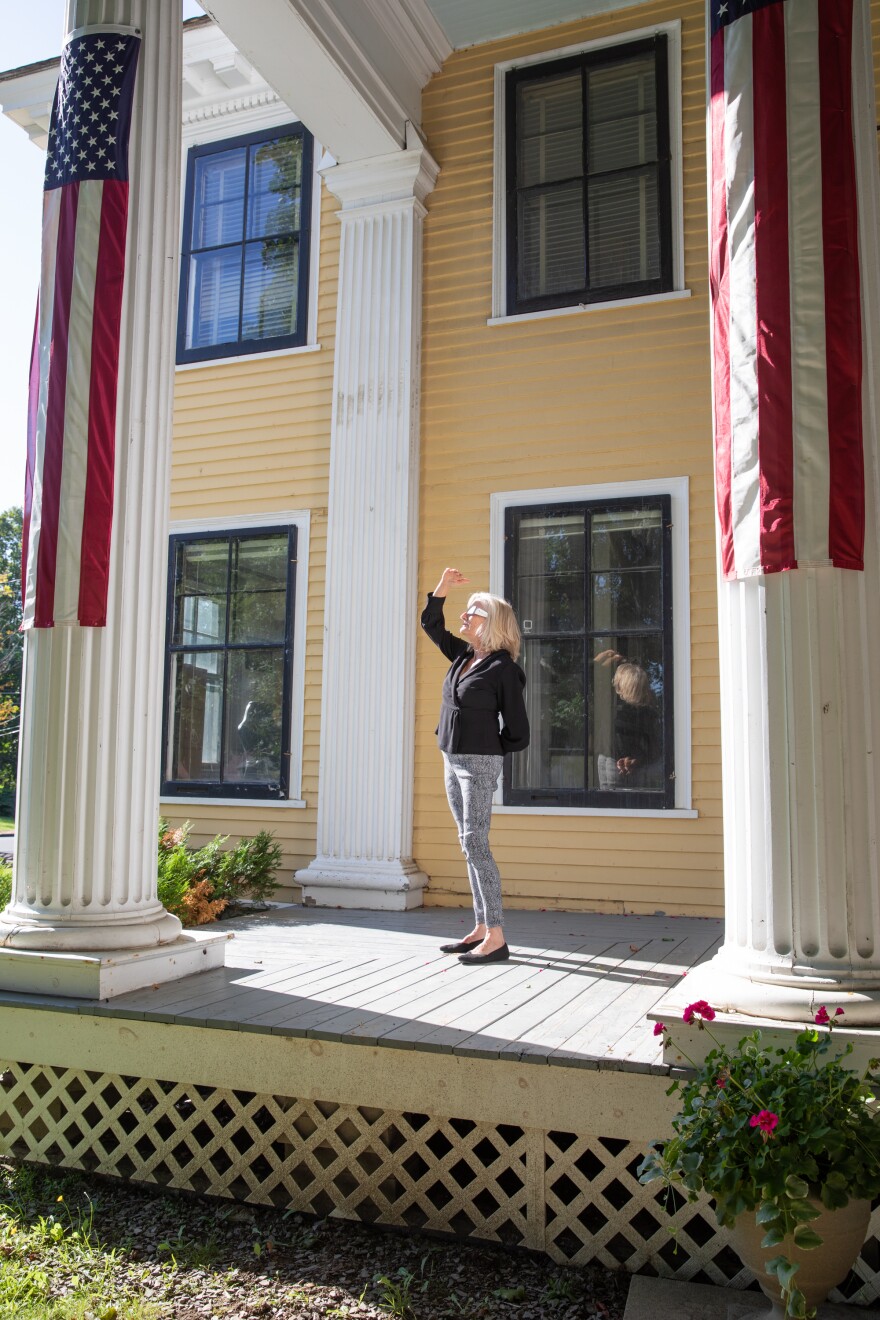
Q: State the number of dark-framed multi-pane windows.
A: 4